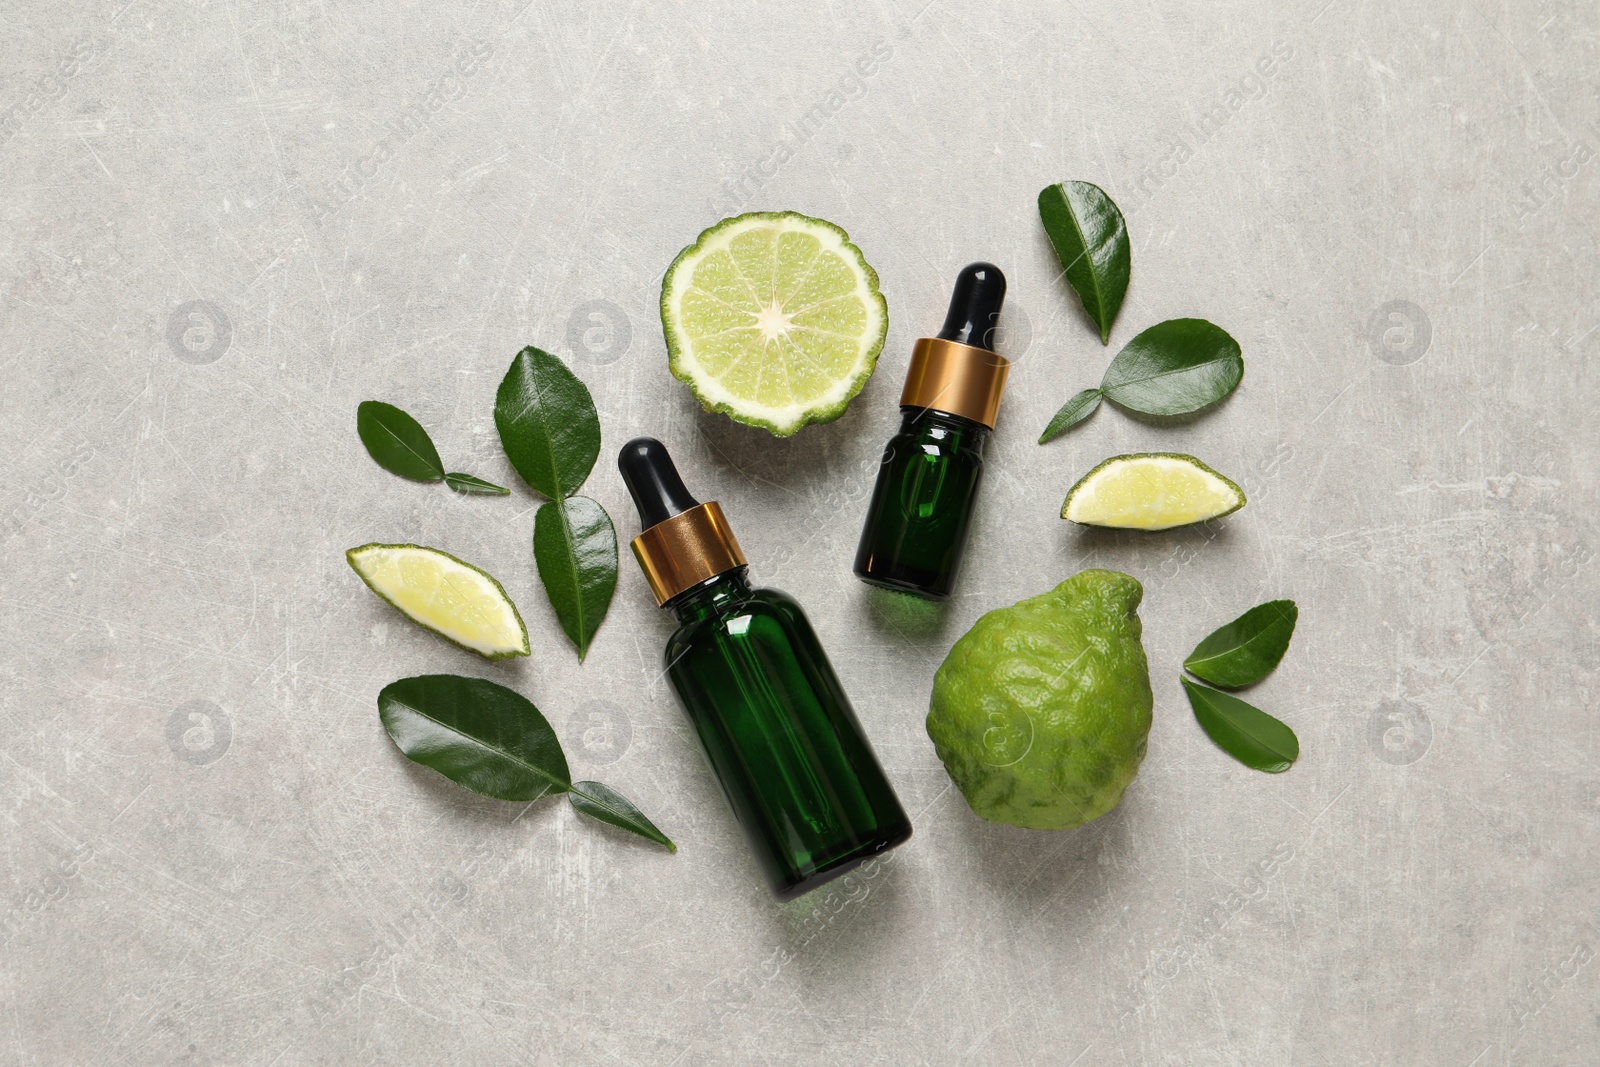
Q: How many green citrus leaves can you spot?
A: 11